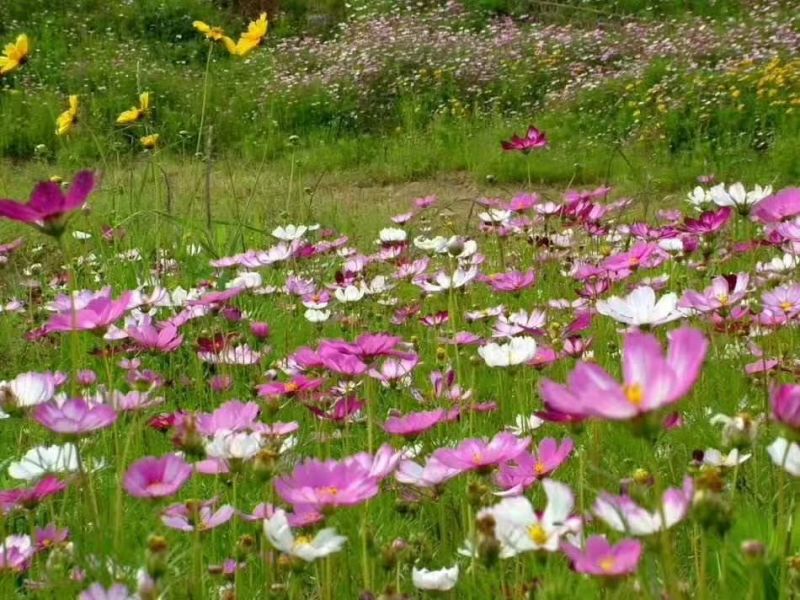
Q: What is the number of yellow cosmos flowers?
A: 6